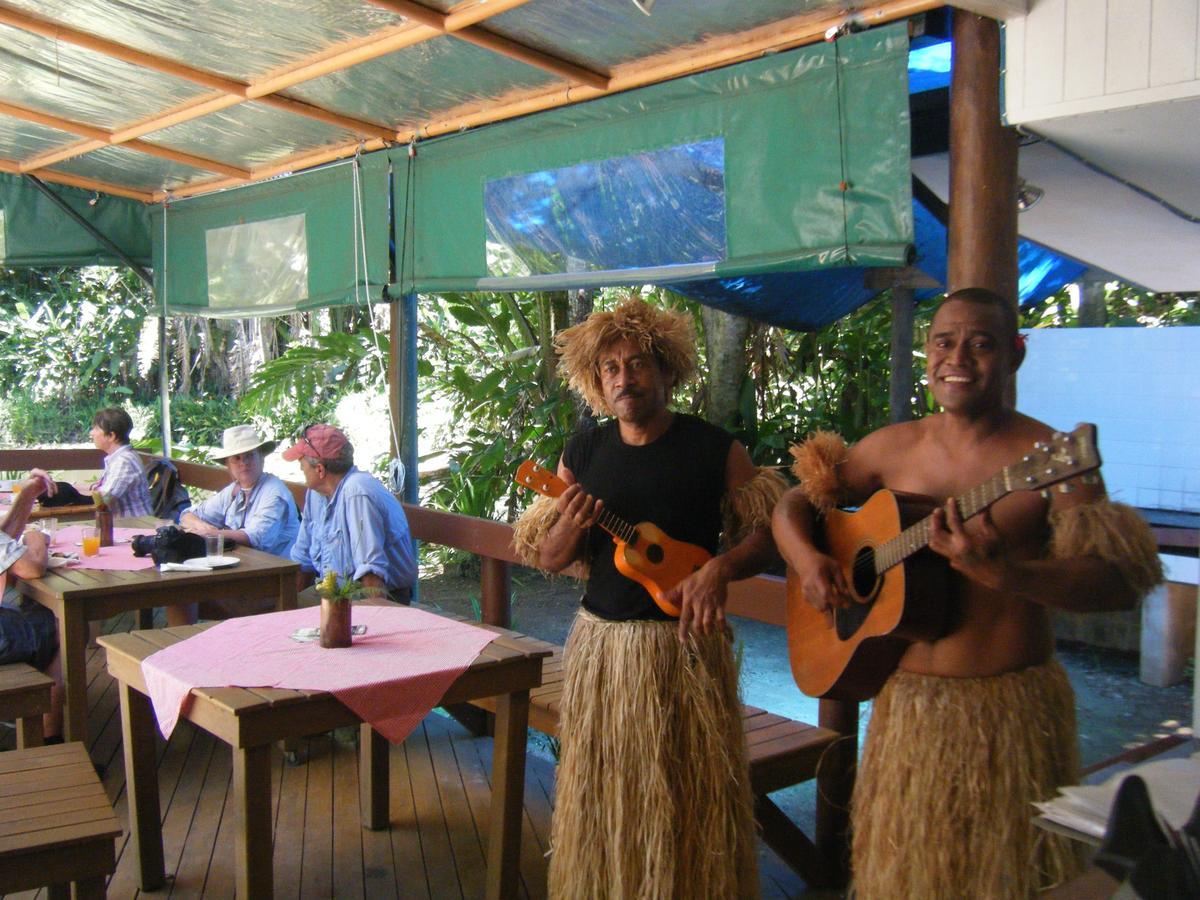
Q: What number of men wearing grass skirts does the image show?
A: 2